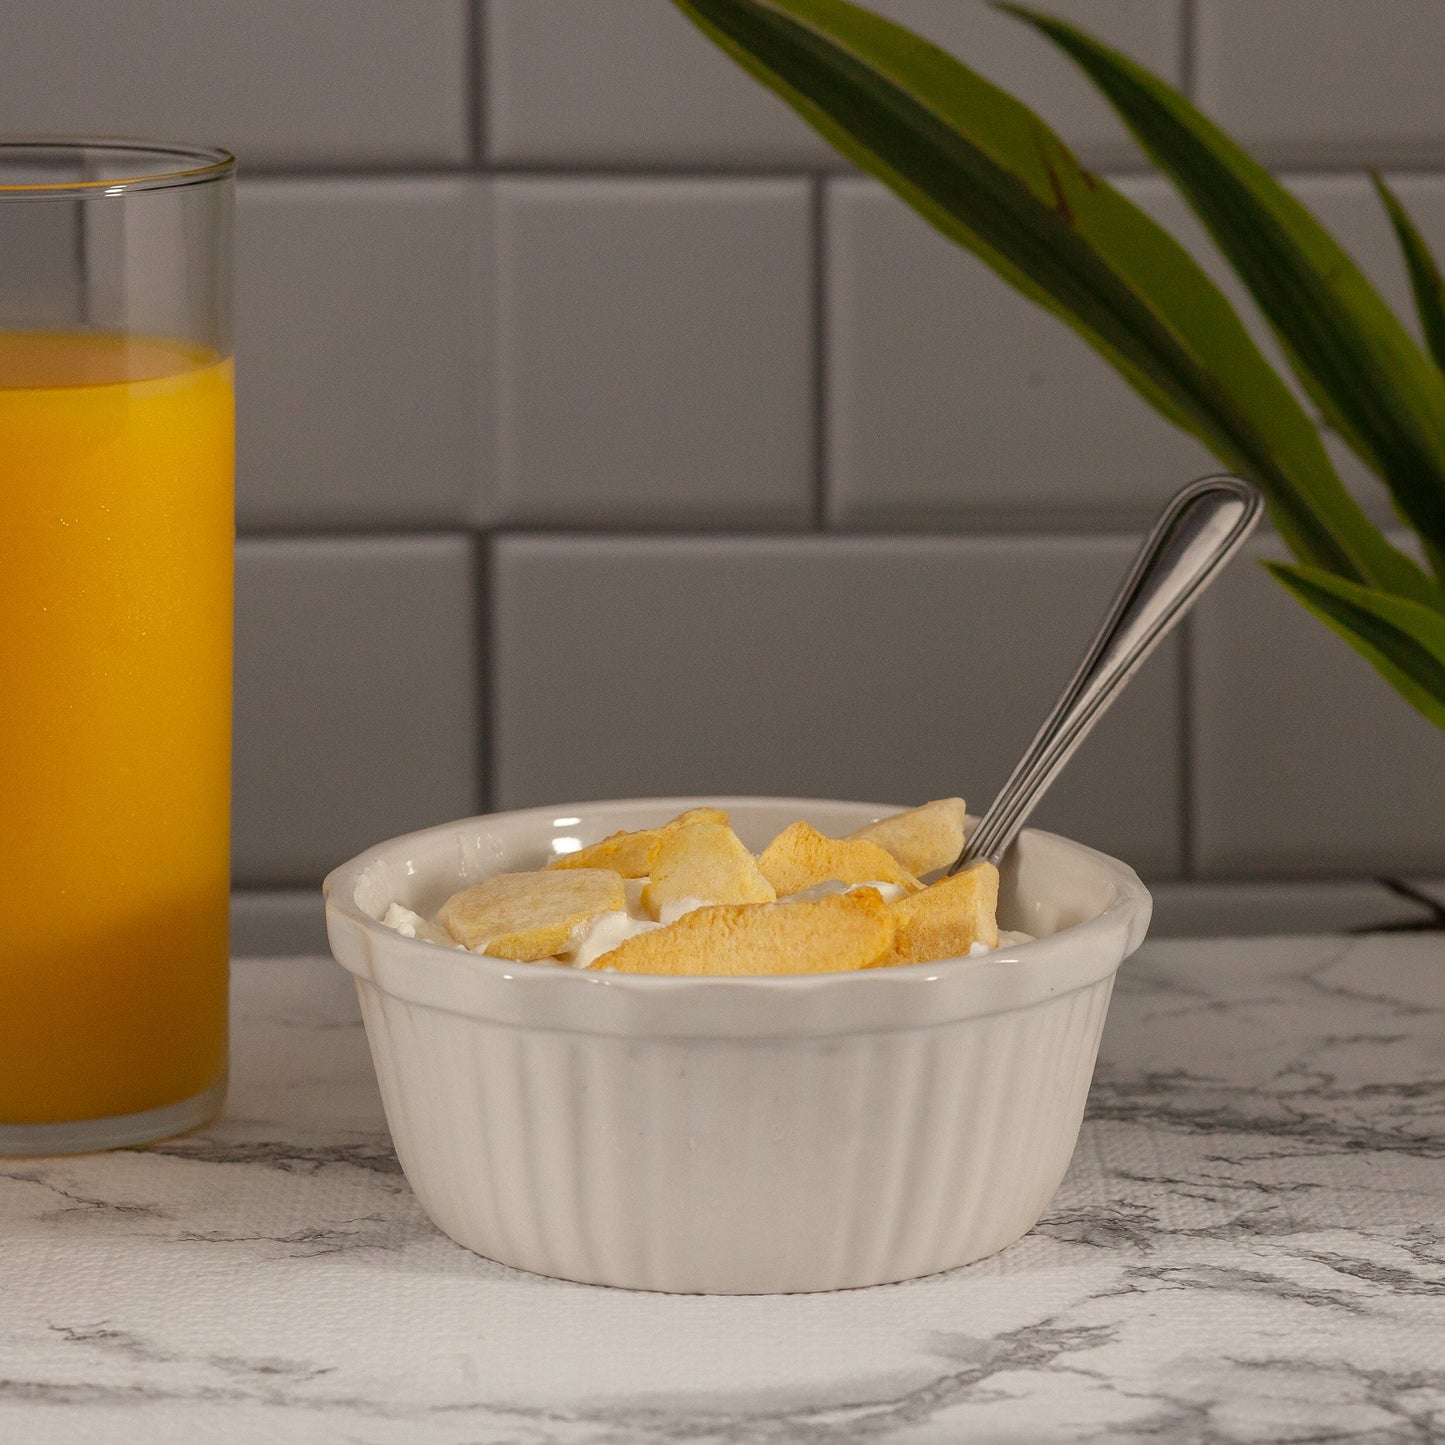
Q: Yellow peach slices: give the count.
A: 7